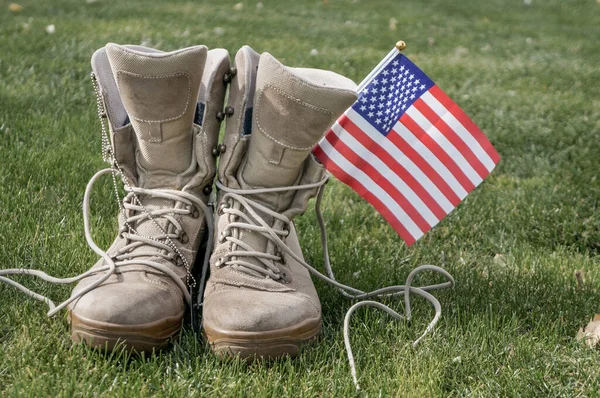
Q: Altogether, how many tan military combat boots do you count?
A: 2